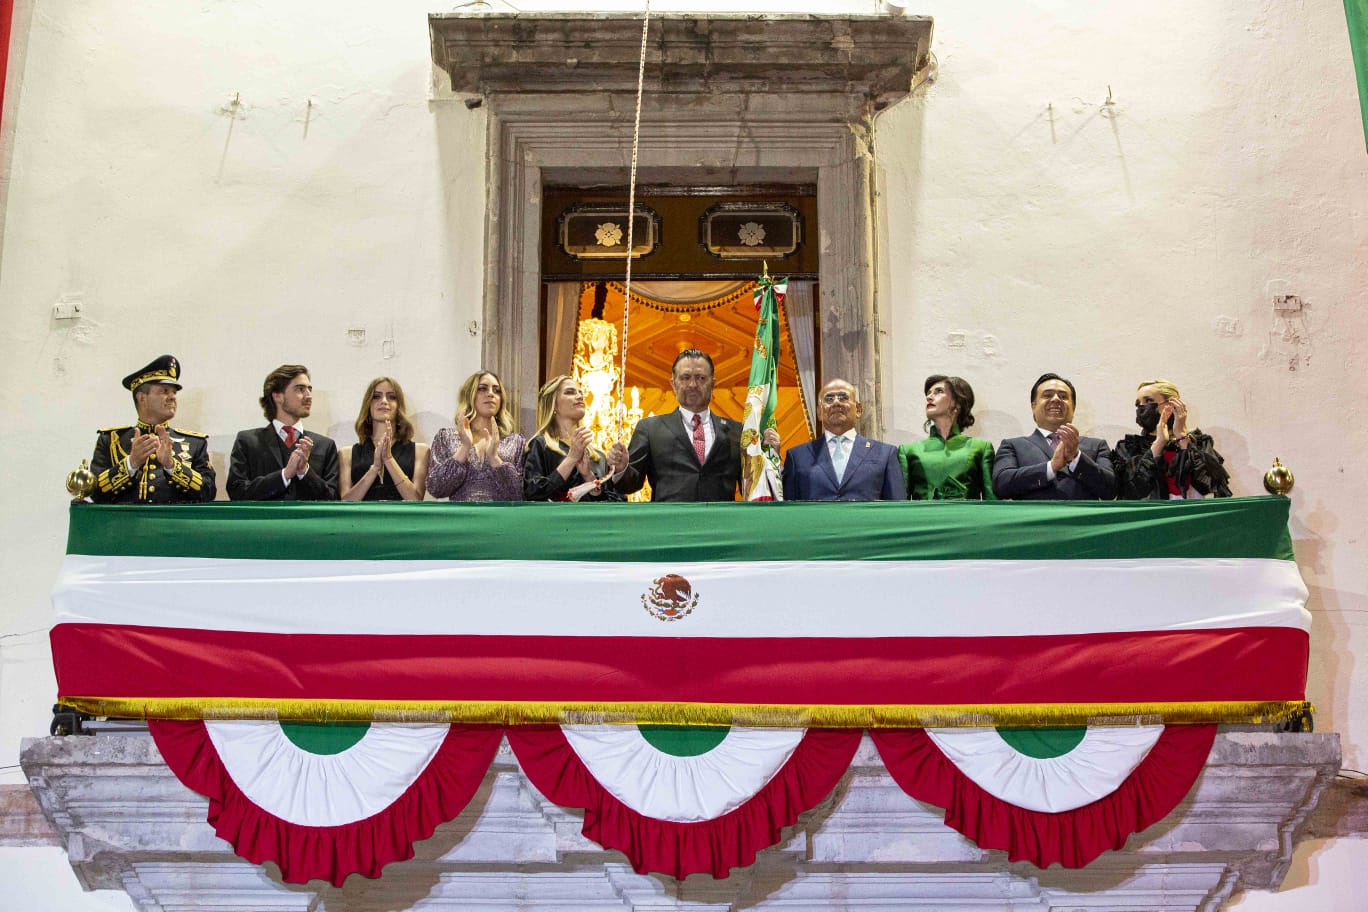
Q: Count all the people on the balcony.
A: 10